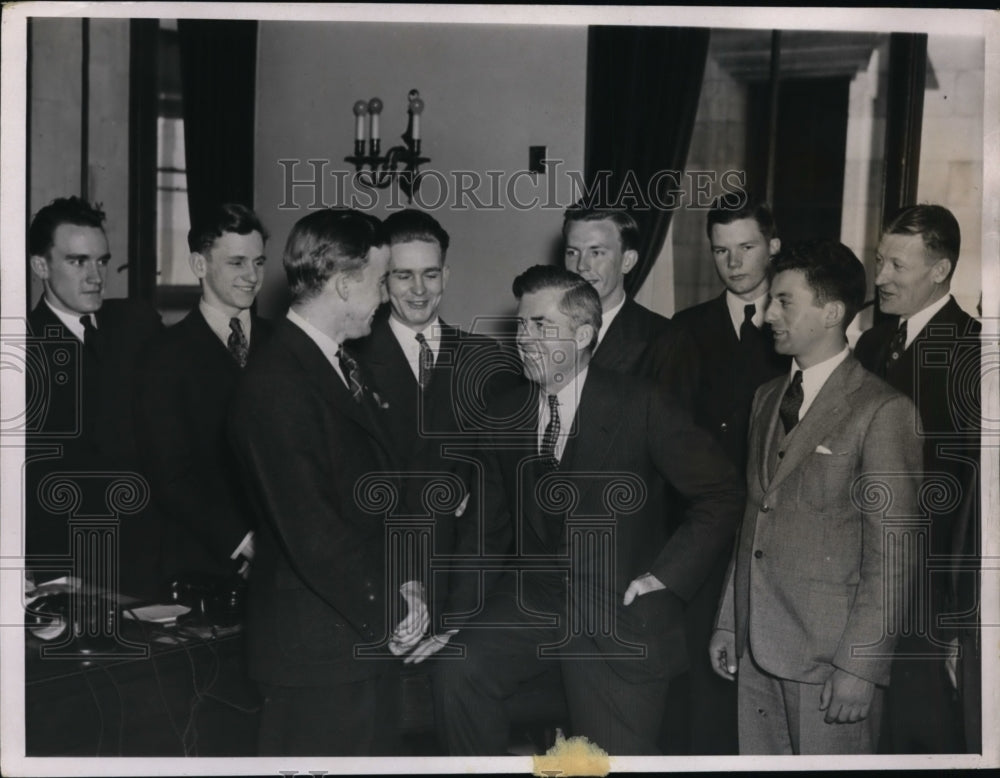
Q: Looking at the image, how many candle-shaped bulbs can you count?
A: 3